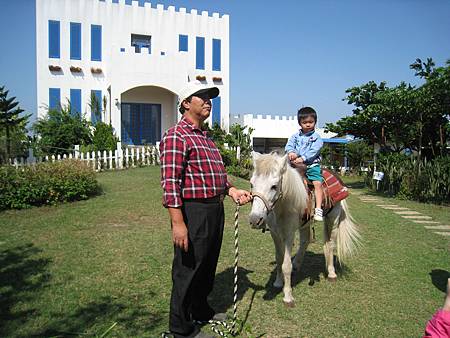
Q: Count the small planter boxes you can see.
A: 5